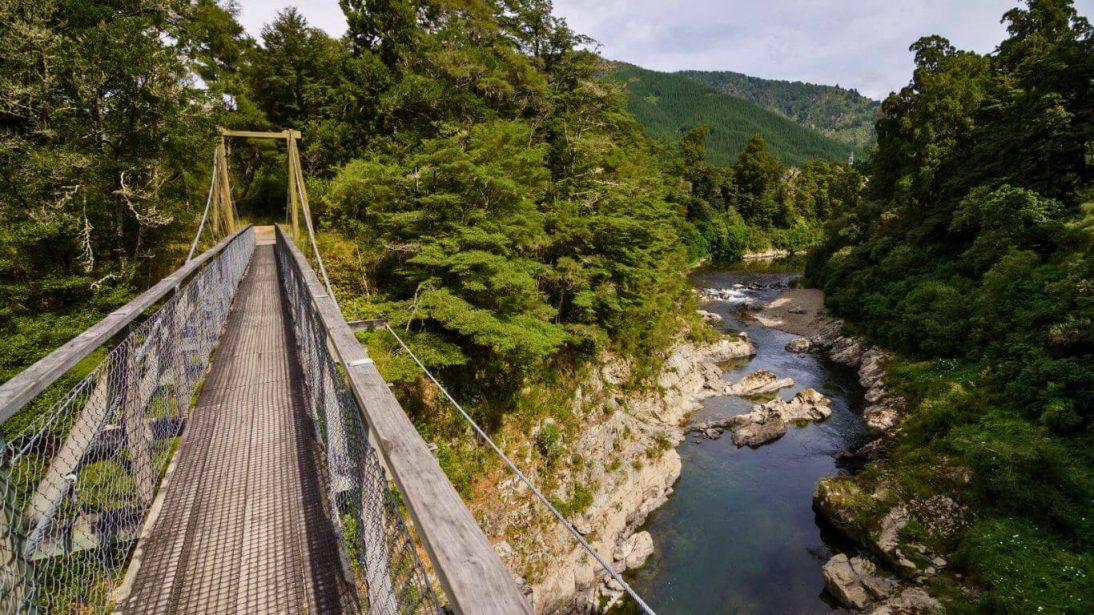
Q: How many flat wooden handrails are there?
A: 2